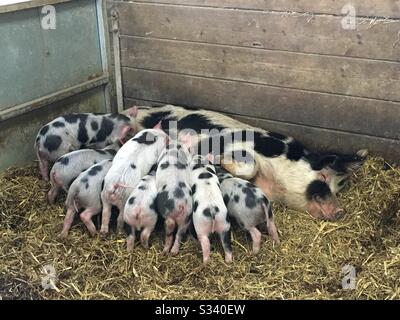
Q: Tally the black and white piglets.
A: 8